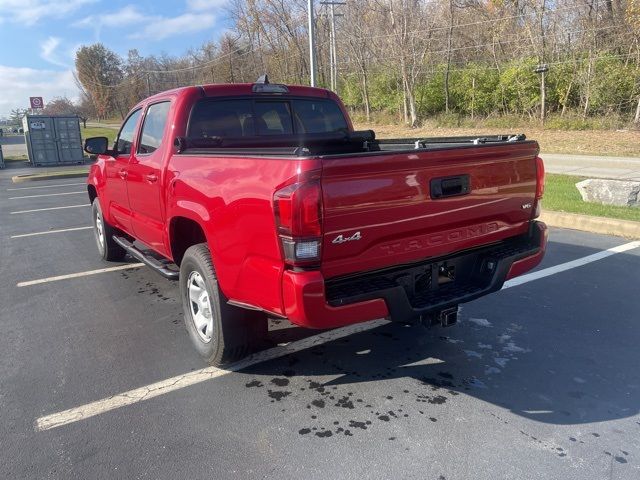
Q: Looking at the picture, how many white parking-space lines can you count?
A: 6